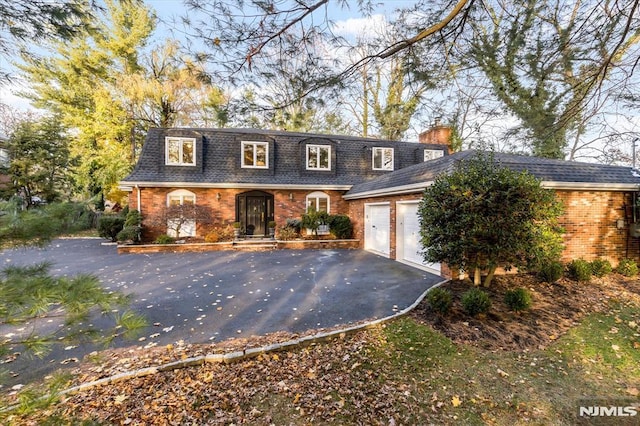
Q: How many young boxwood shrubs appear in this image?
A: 7